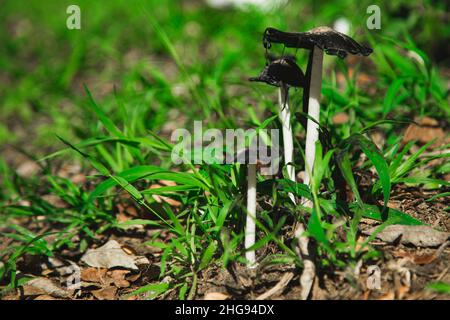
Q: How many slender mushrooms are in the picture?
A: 3